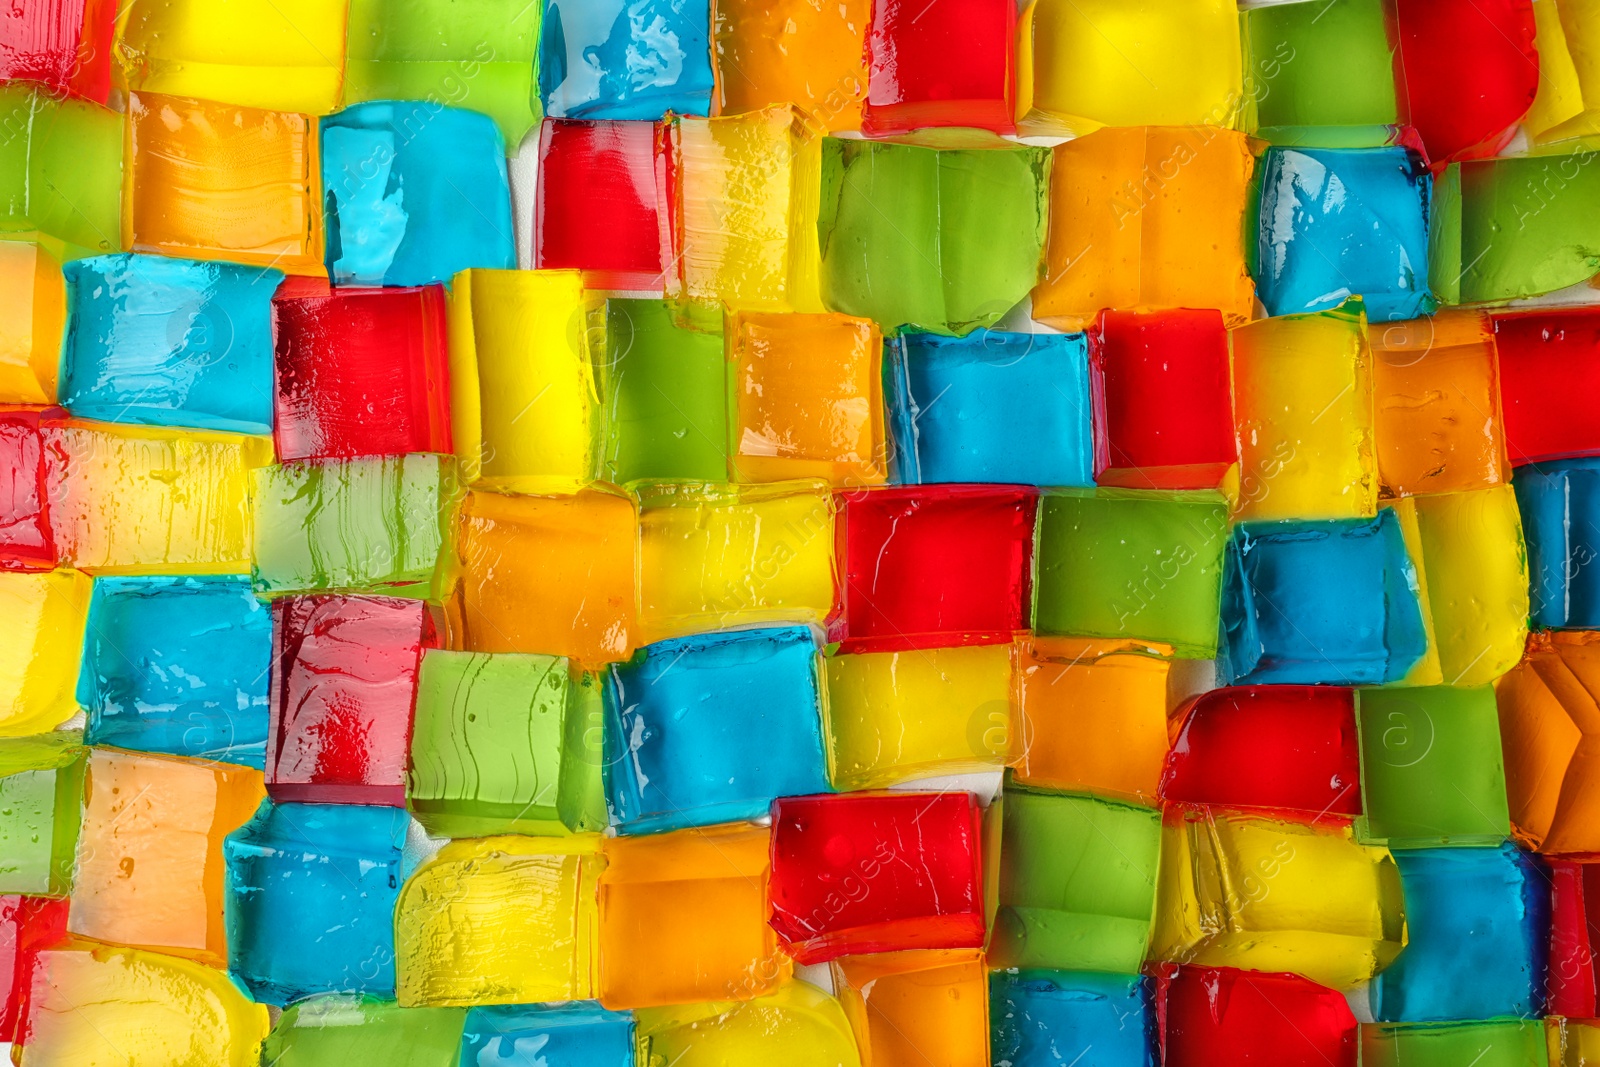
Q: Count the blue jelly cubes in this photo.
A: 13